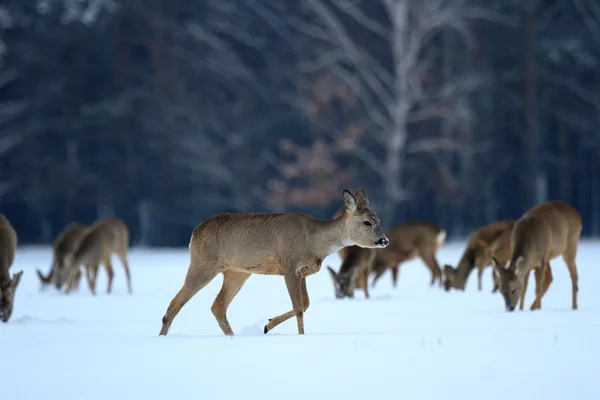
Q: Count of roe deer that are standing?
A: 8